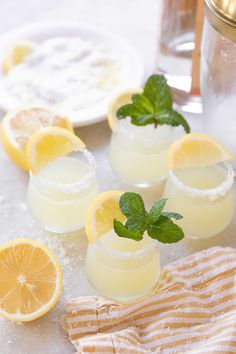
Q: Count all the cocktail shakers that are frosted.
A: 1